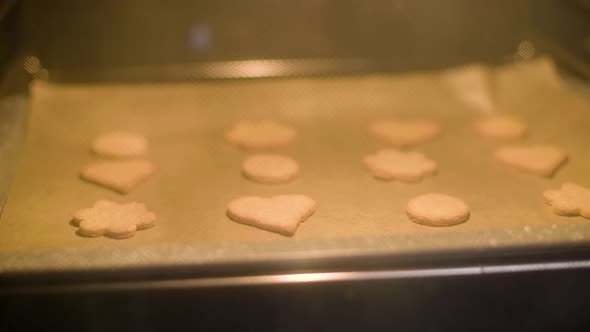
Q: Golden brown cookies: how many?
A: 12